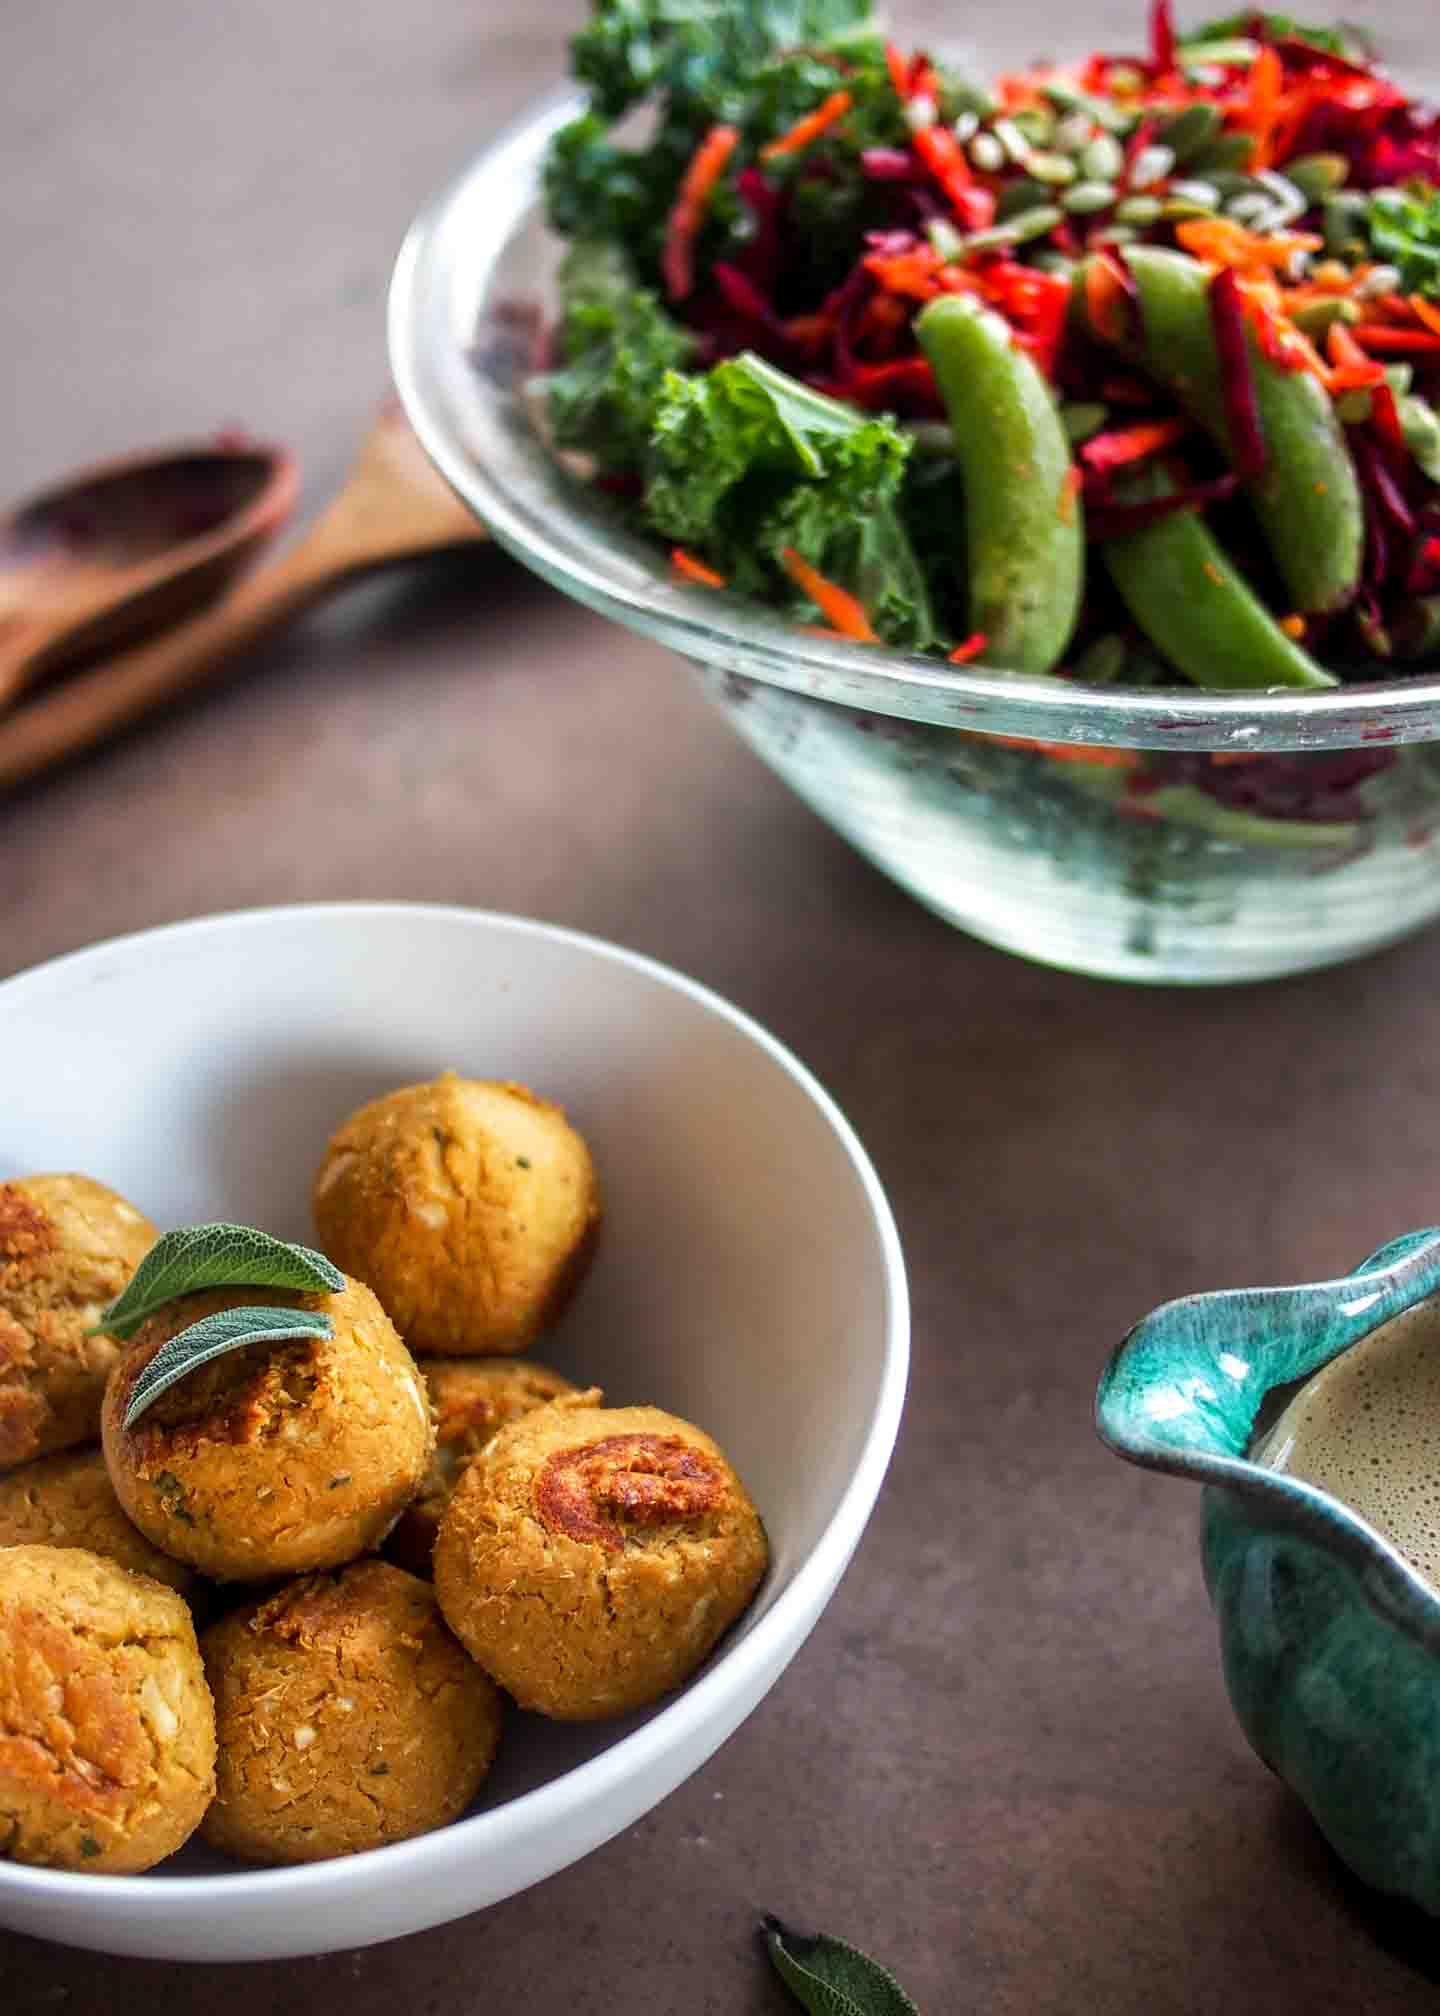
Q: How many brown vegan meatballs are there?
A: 8